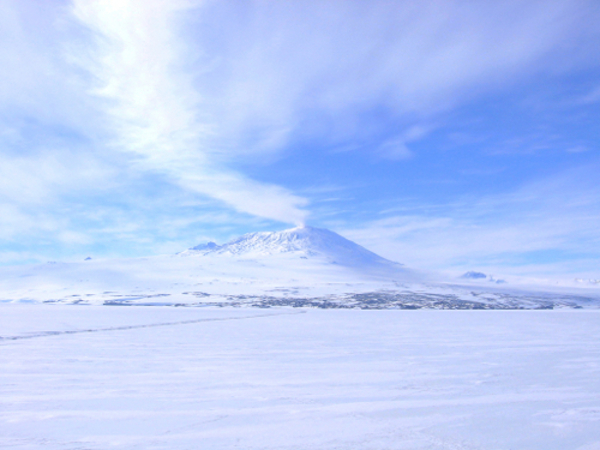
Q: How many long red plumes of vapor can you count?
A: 0